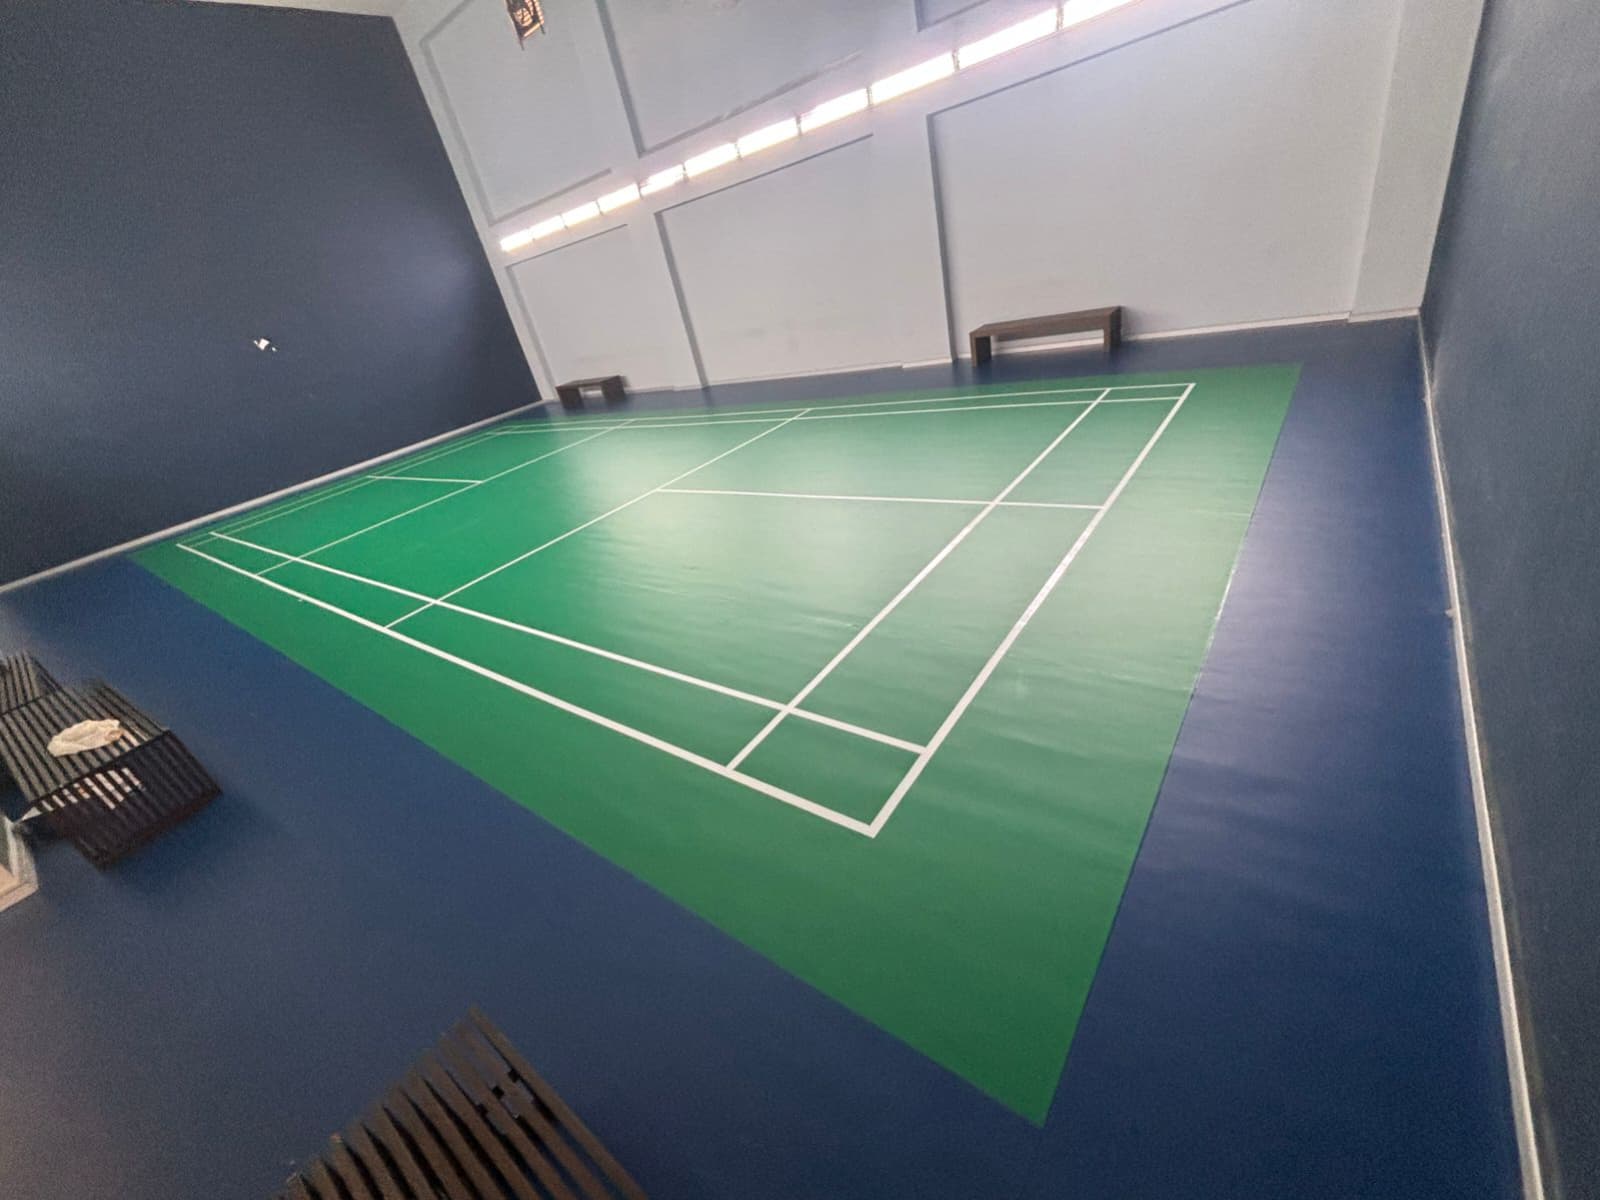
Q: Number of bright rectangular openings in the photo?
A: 11